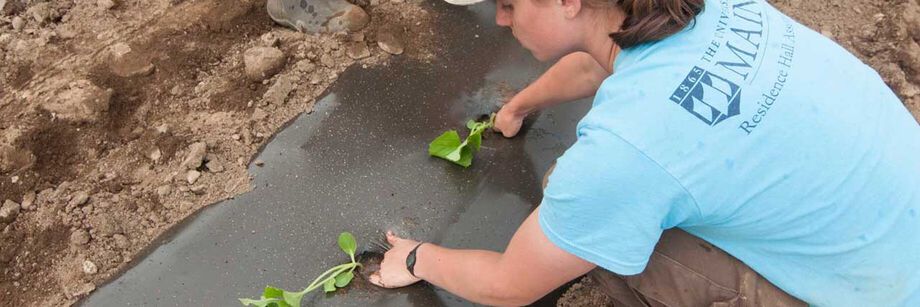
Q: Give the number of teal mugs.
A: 0